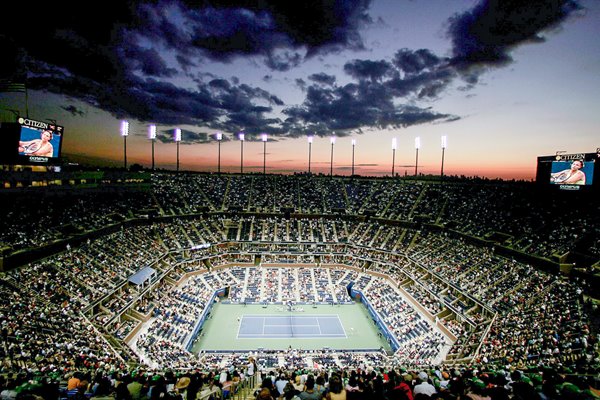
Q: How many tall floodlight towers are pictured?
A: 12